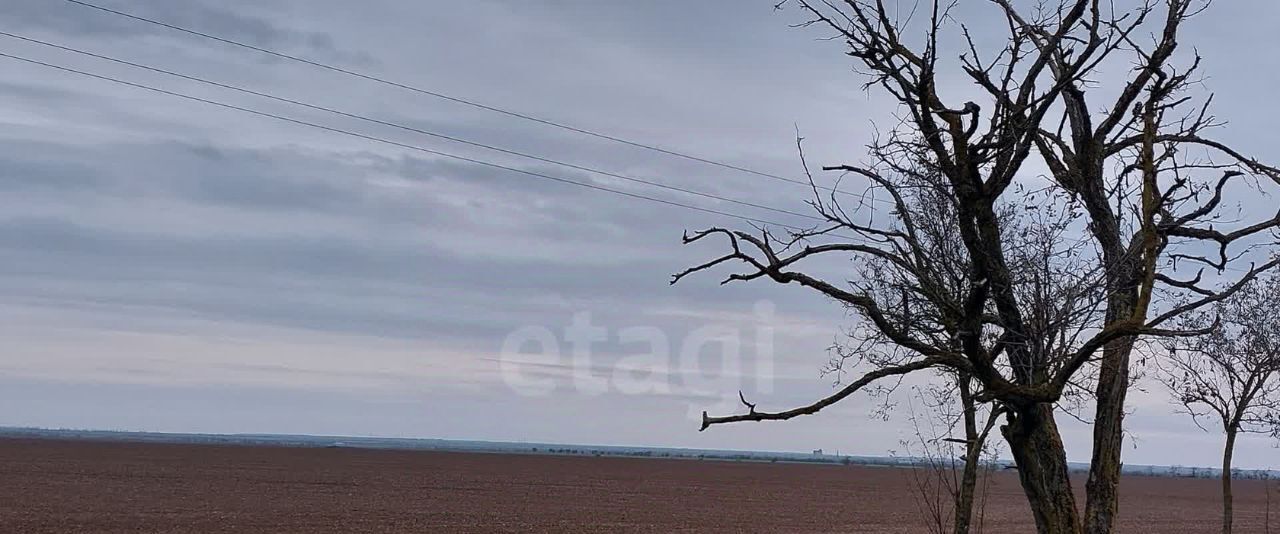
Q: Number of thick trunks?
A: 2